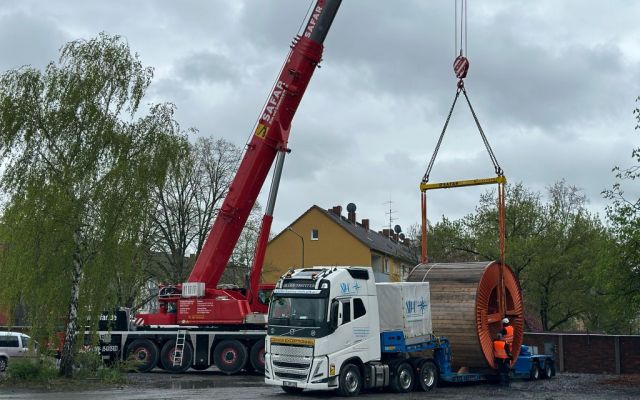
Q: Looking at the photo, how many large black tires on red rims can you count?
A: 4